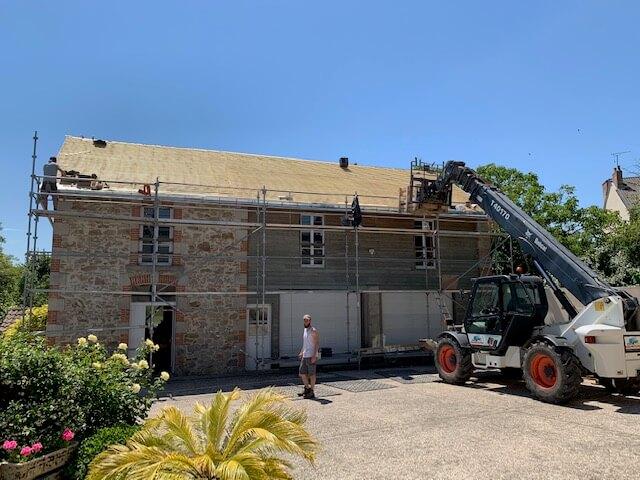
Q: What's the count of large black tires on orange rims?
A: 2